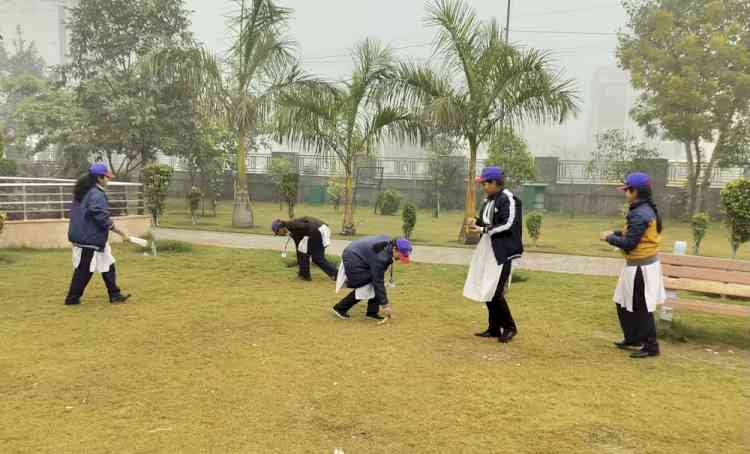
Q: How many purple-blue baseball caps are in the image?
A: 5